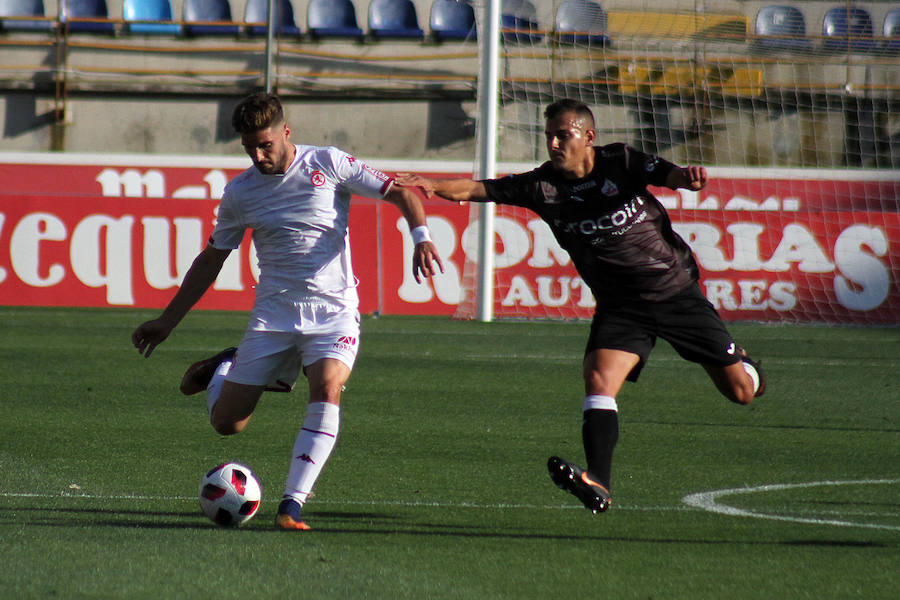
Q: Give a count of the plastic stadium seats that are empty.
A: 13